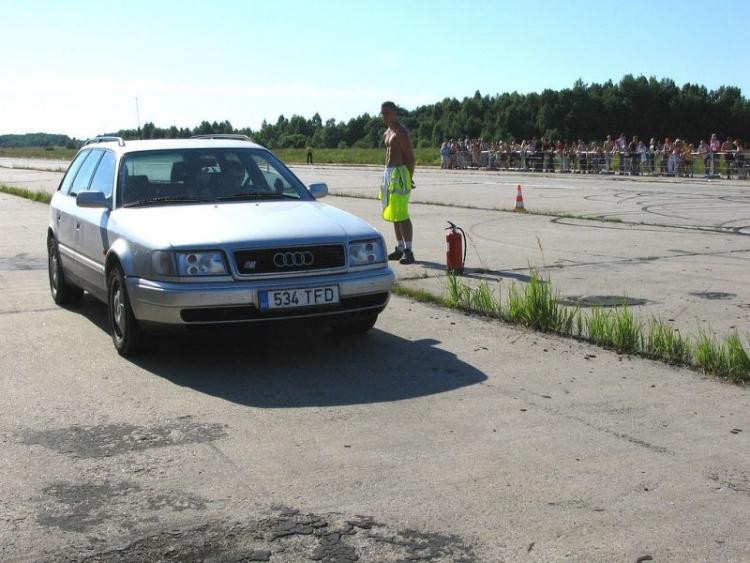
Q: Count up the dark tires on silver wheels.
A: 2